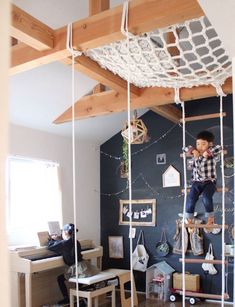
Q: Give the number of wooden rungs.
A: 6